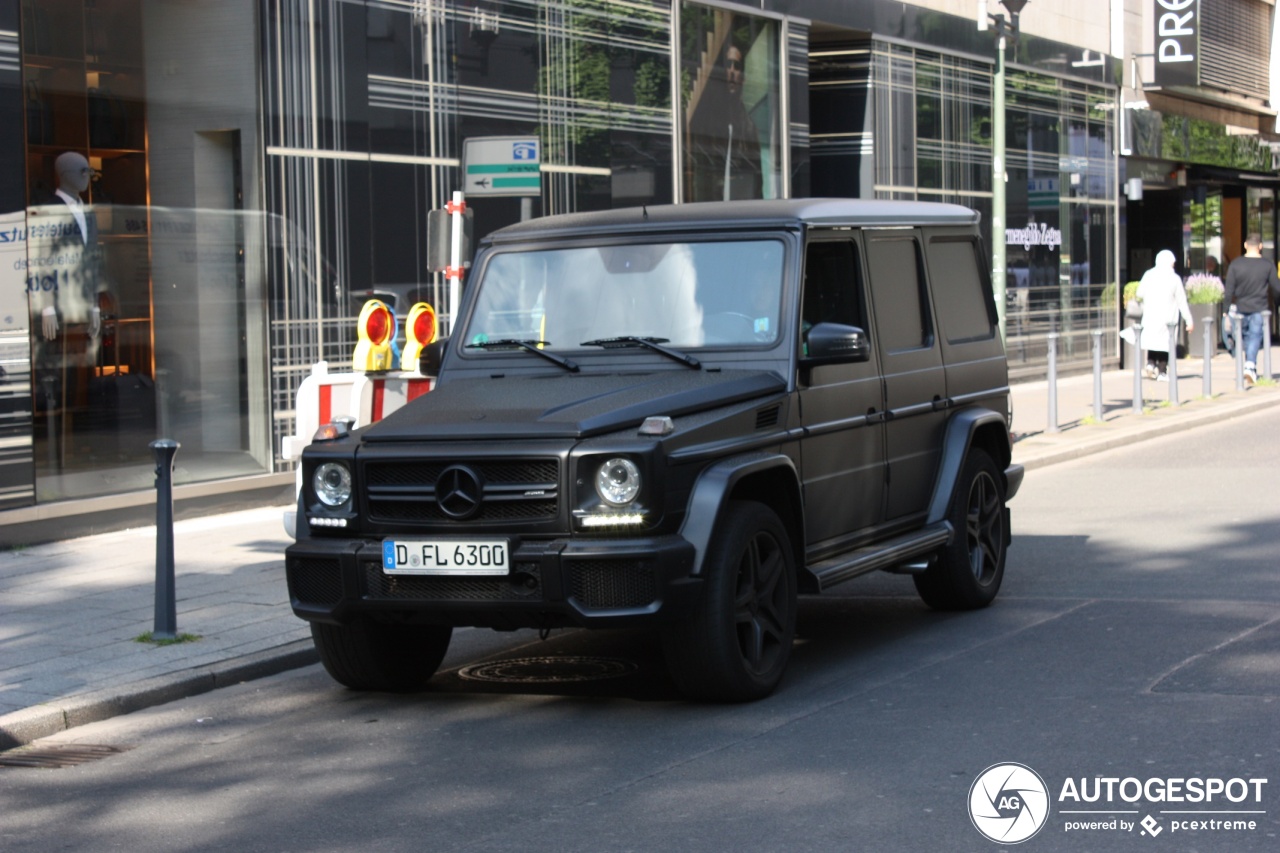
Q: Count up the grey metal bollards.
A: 8